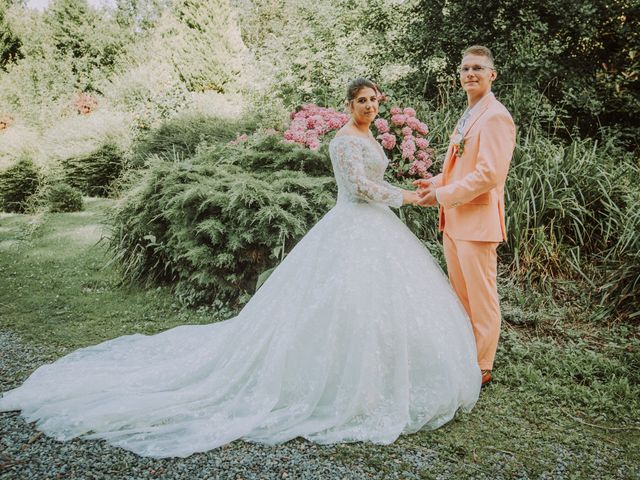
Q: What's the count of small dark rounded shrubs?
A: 3